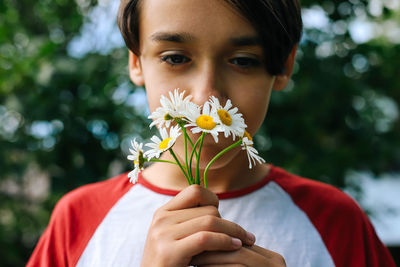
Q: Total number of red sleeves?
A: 2